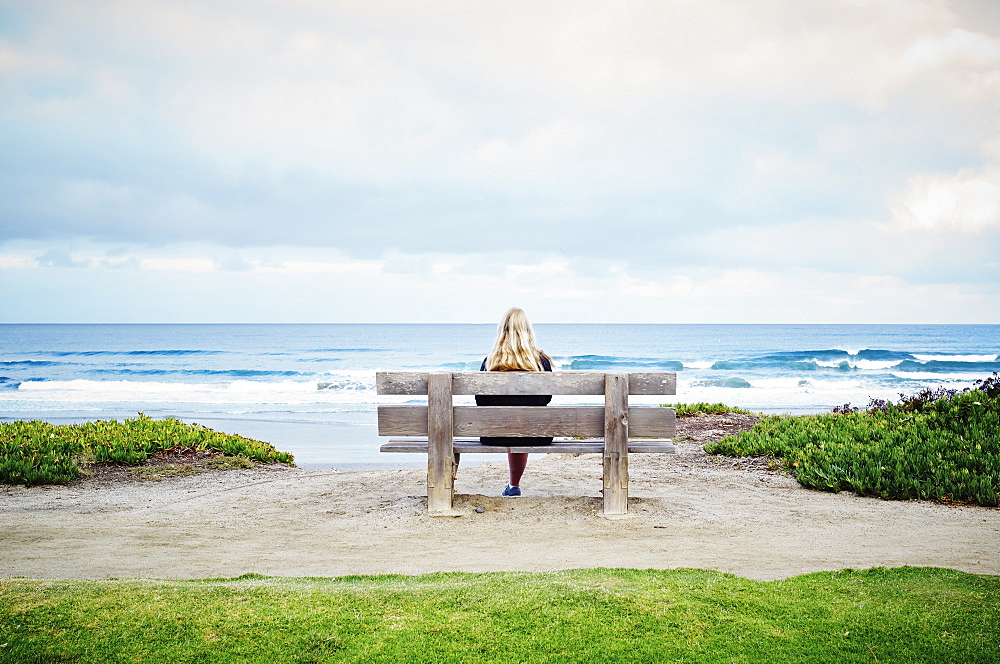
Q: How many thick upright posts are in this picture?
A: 2